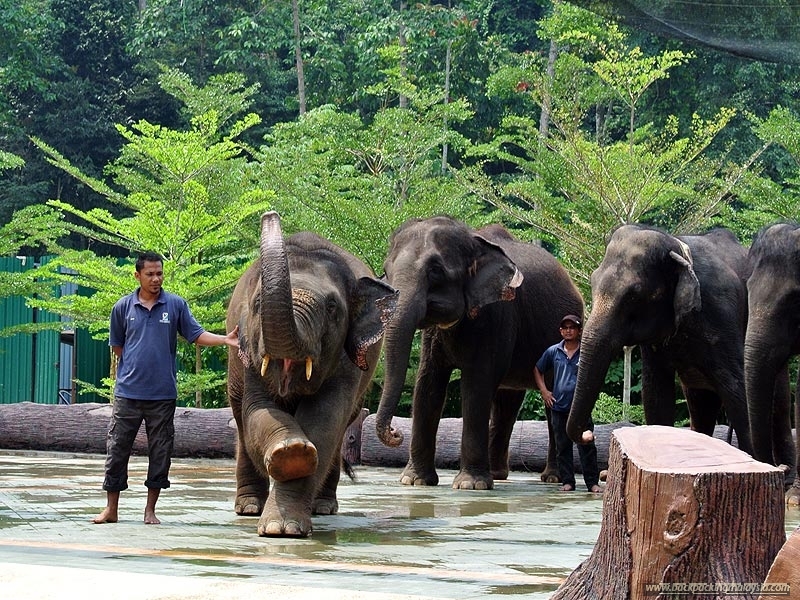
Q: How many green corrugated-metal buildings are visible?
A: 1